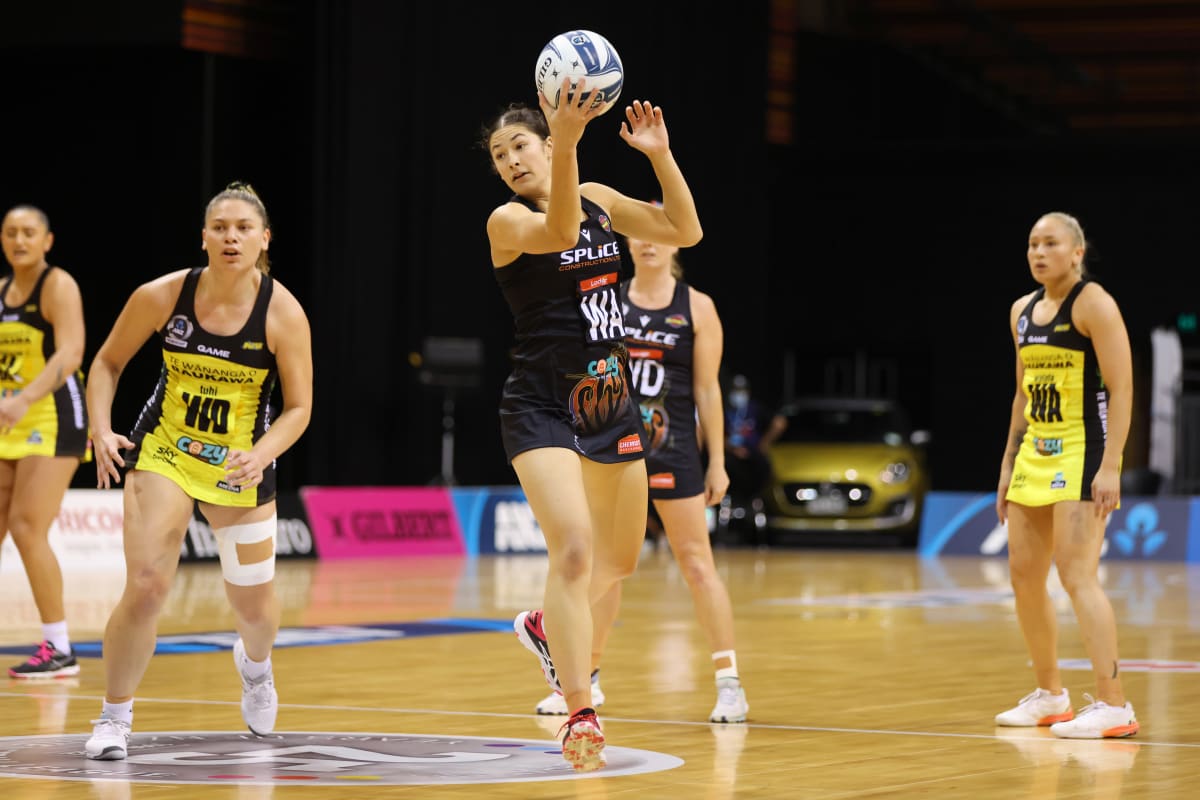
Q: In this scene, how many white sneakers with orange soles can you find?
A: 2